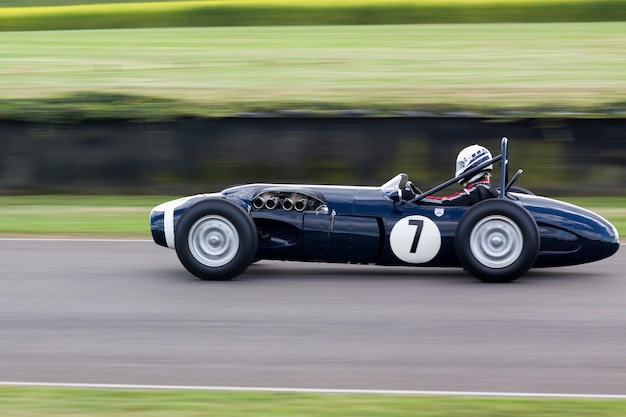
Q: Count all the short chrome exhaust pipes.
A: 4